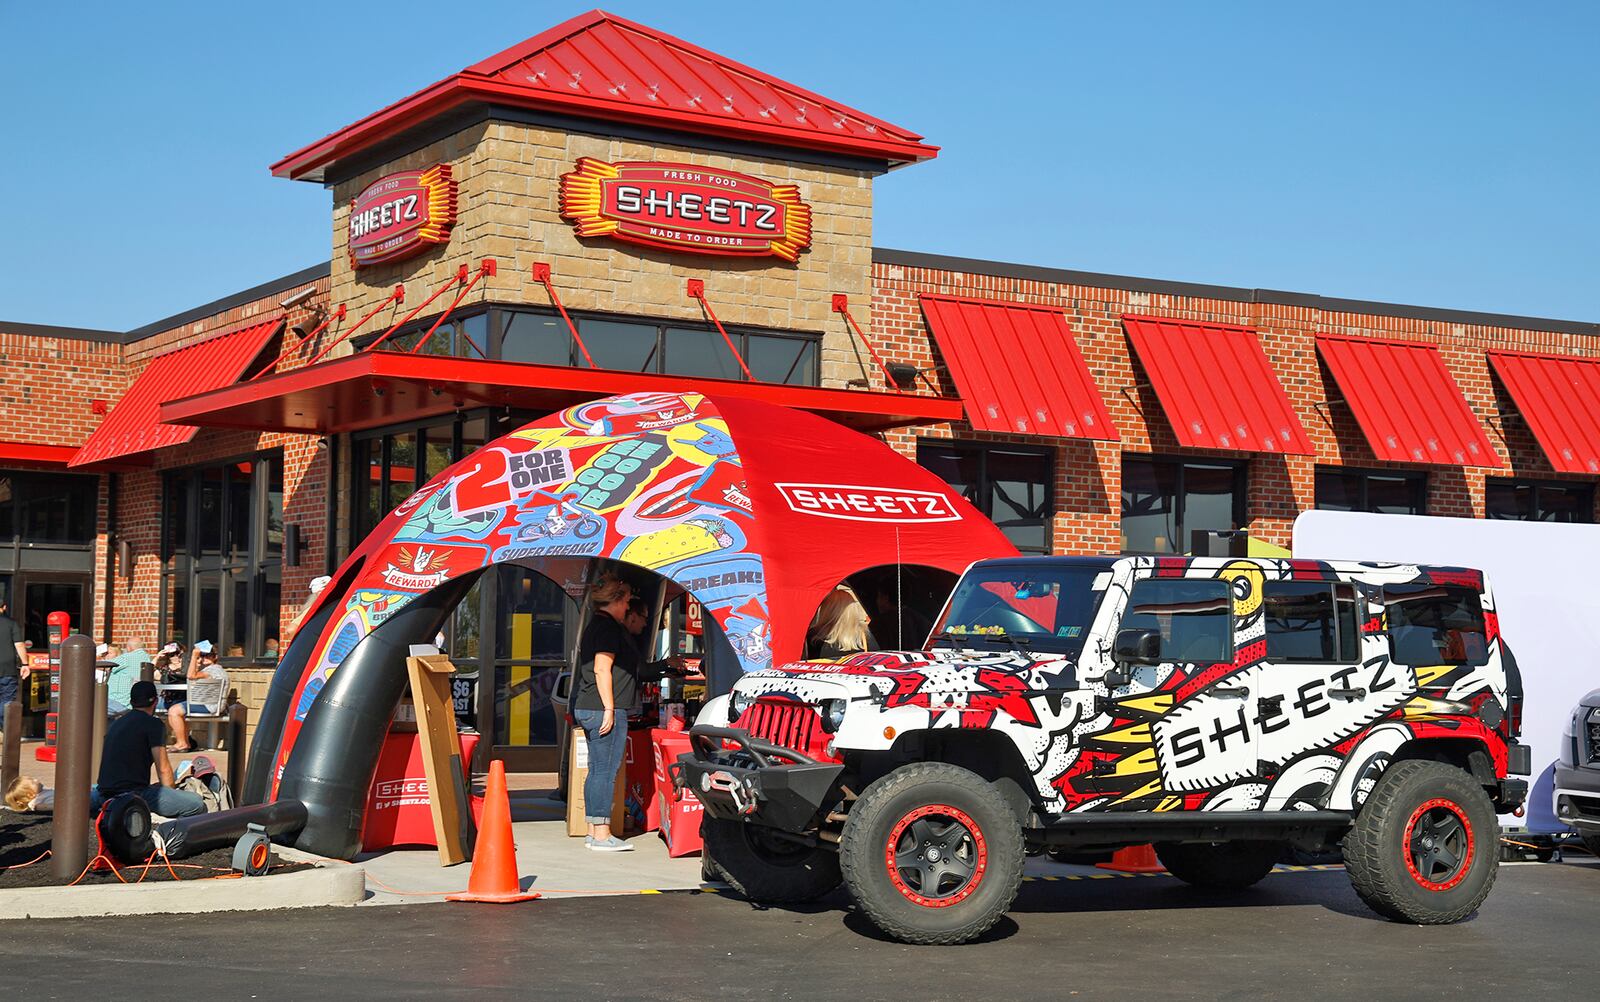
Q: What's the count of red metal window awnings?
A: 5